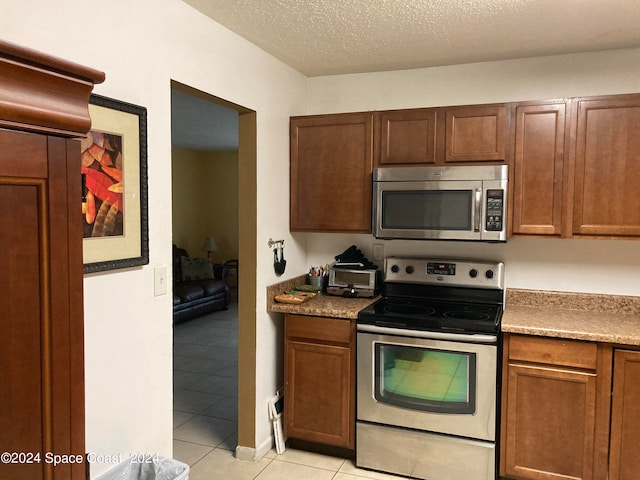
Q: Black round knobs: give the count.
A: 4